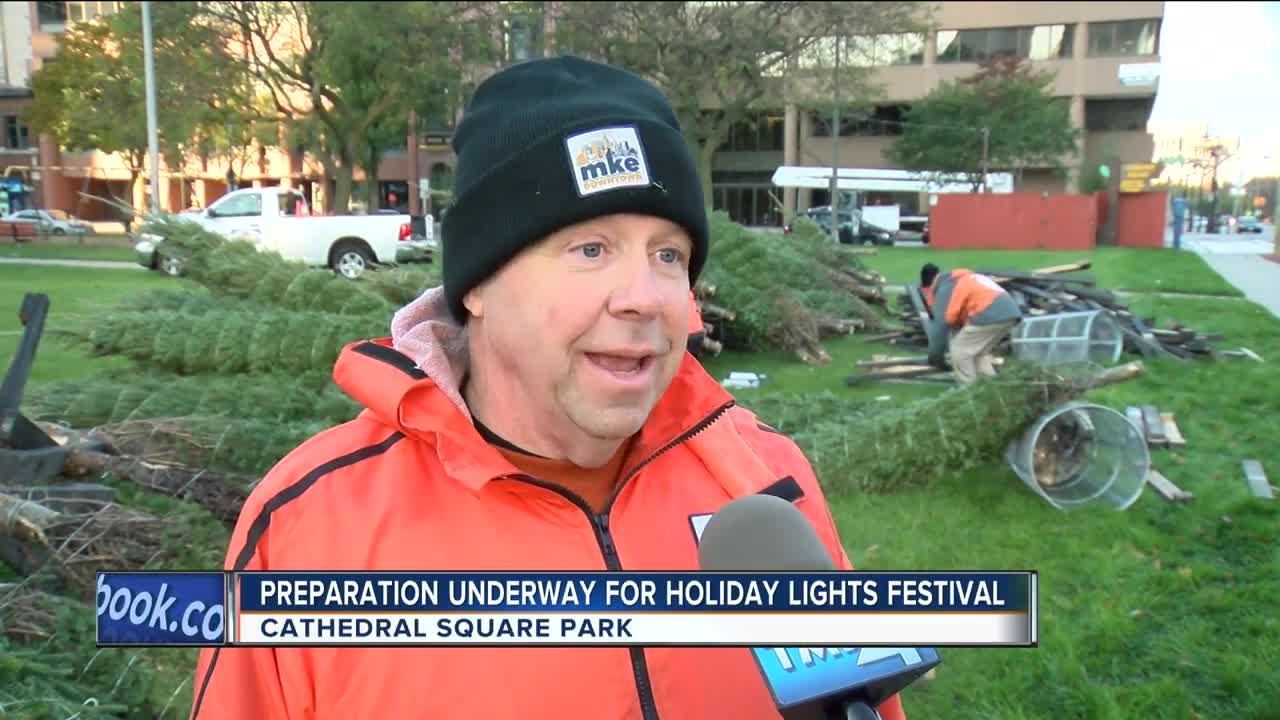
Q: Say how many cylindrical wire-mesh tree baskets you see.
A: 2